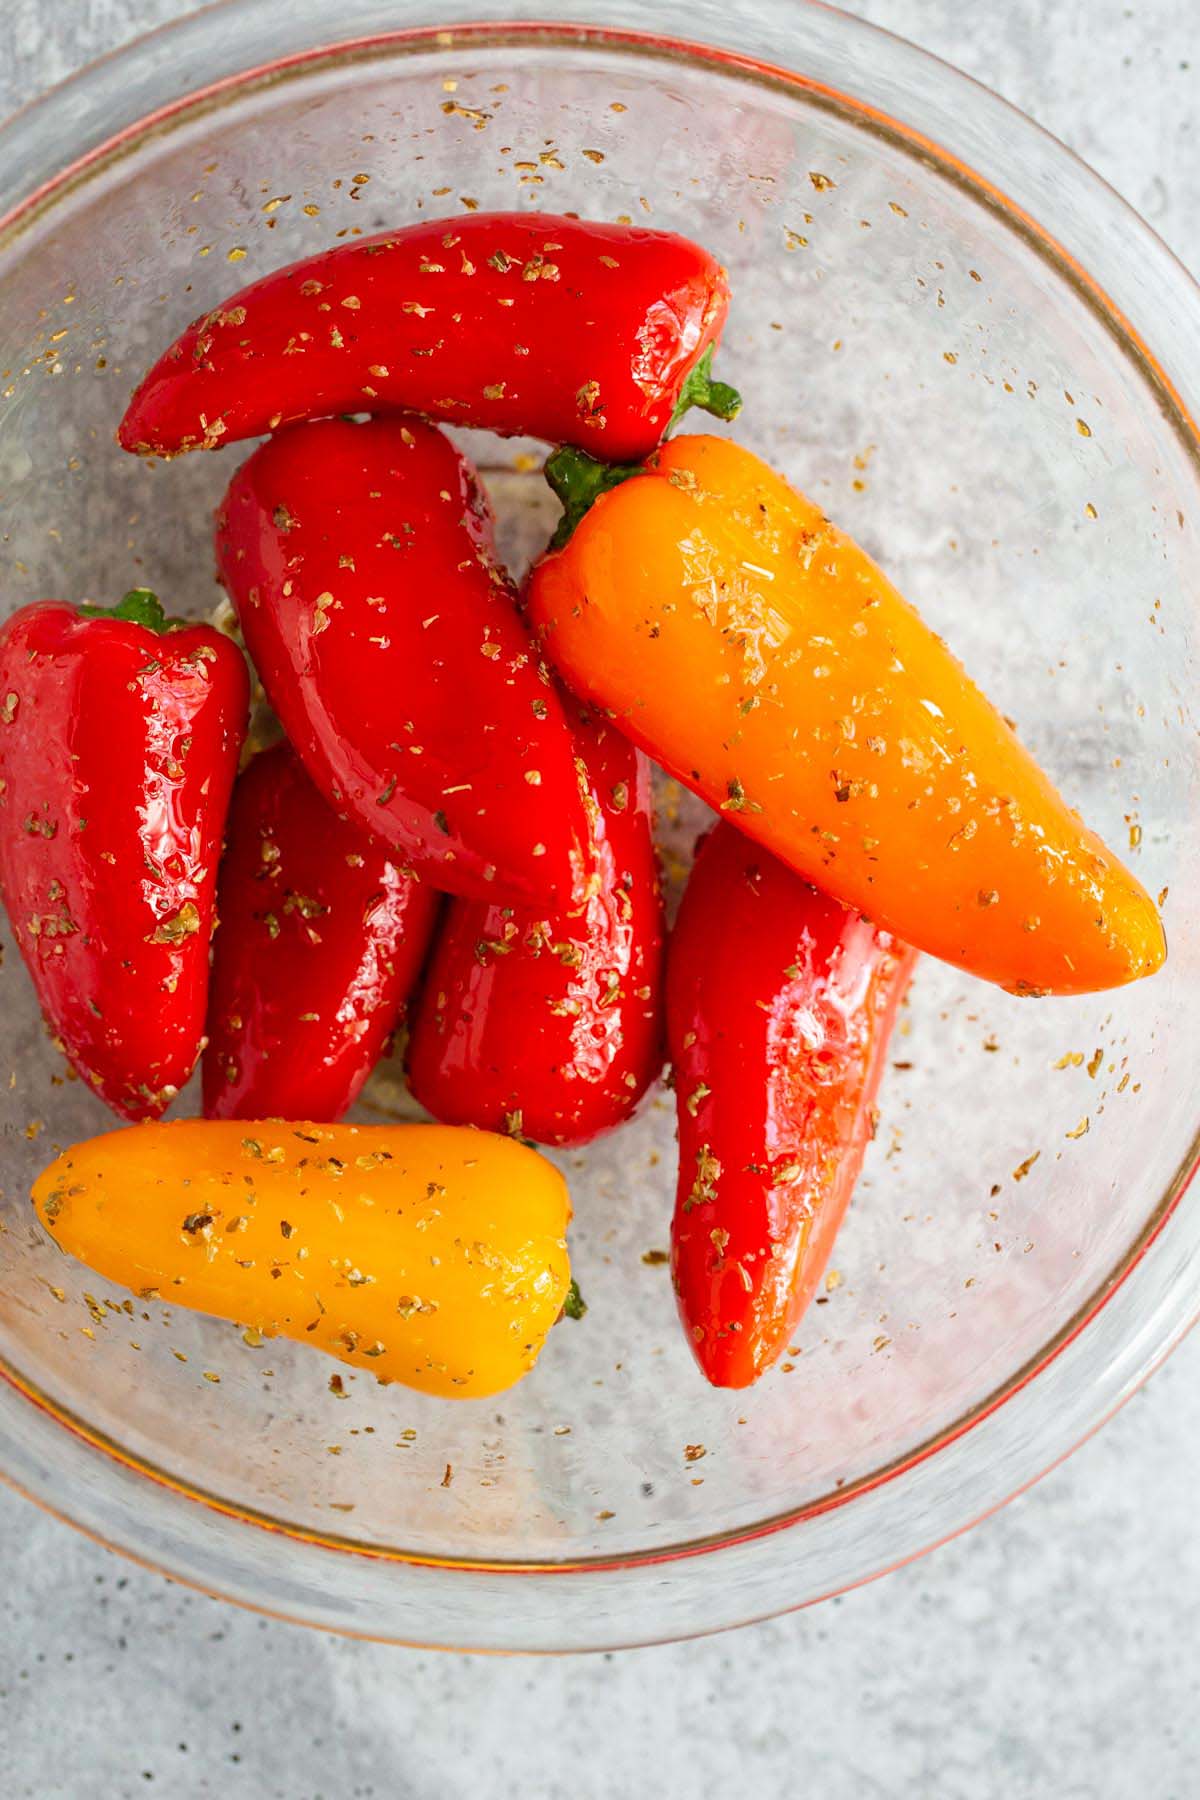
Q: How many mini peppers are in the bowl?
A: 8